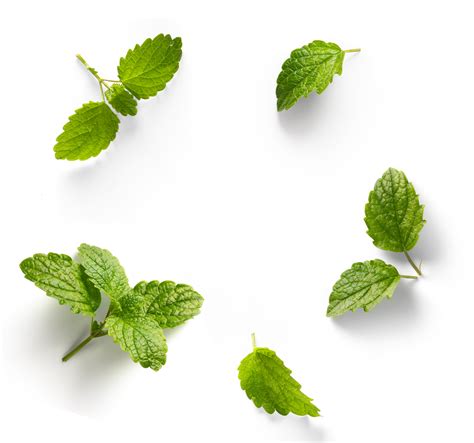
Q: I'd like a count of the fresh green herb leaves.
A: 11